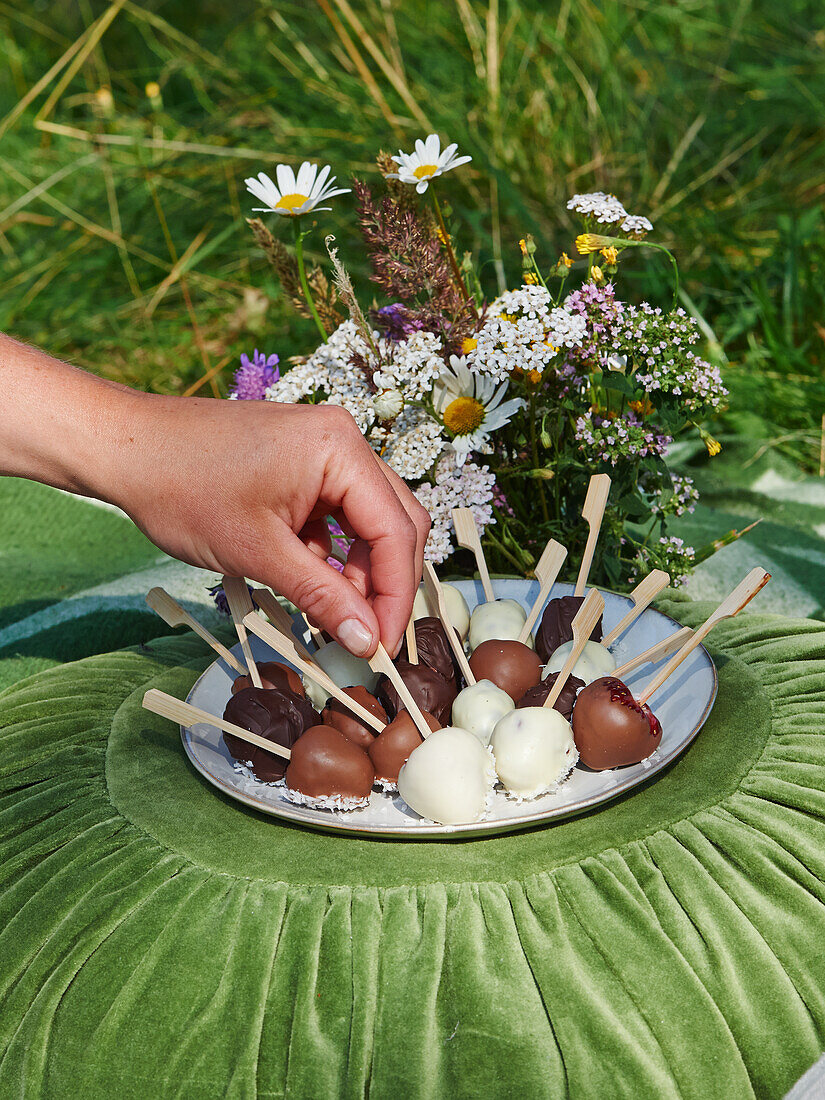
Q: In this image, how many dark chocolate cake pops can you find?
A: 5